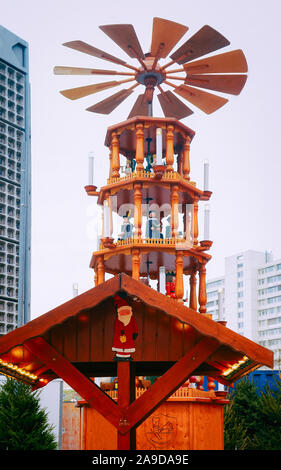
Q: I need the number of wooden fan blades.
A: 12